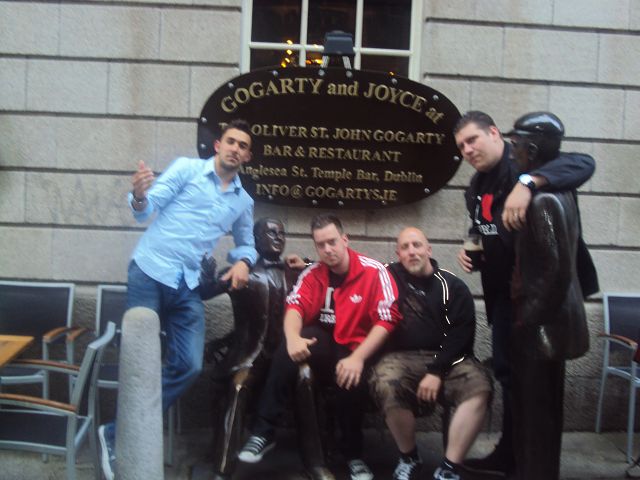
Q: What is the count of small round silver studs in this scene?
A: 14